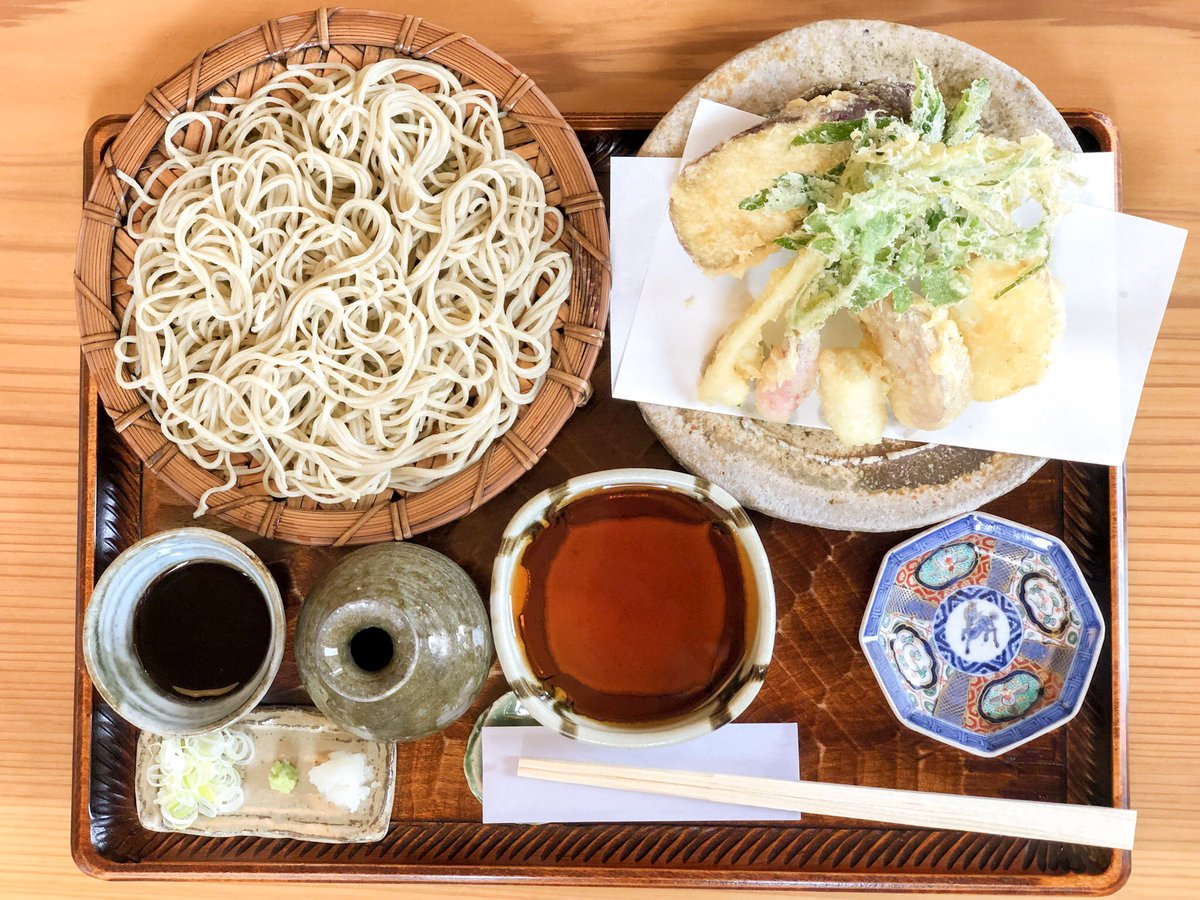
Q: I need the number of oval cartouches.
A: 4